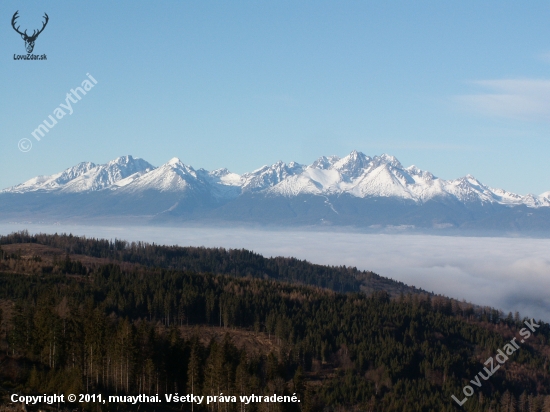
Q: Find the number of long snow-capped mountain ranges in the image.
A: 1